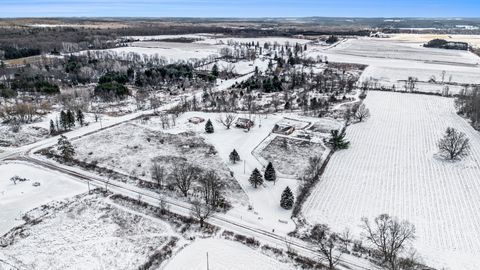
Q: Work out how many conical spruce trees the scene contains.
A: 5